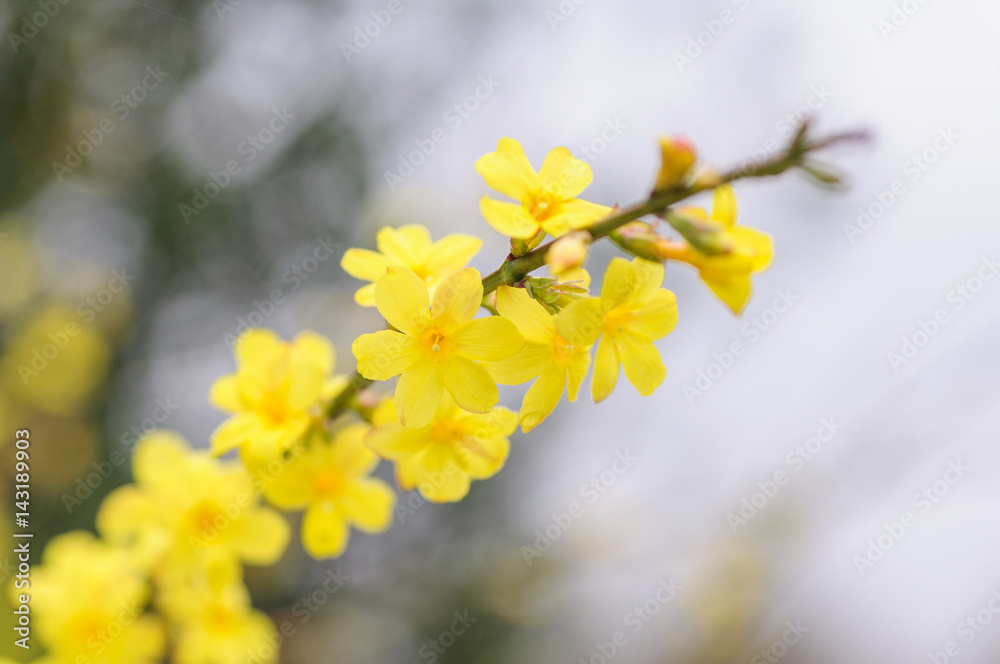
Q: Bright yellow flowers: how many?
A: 12